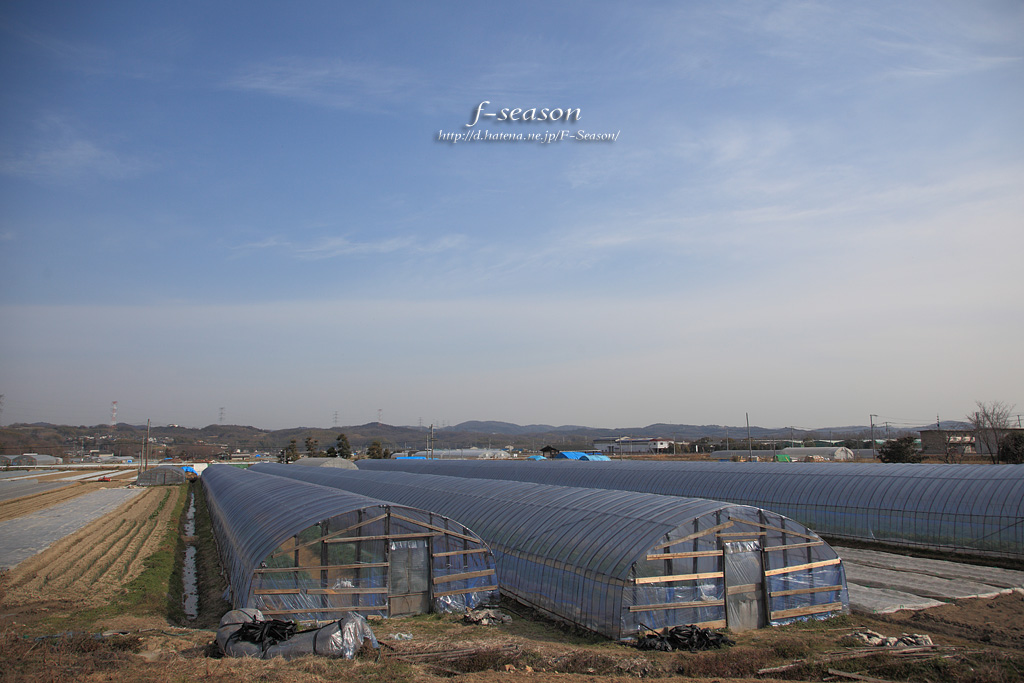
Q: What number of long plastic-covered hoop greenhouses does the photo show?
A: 3